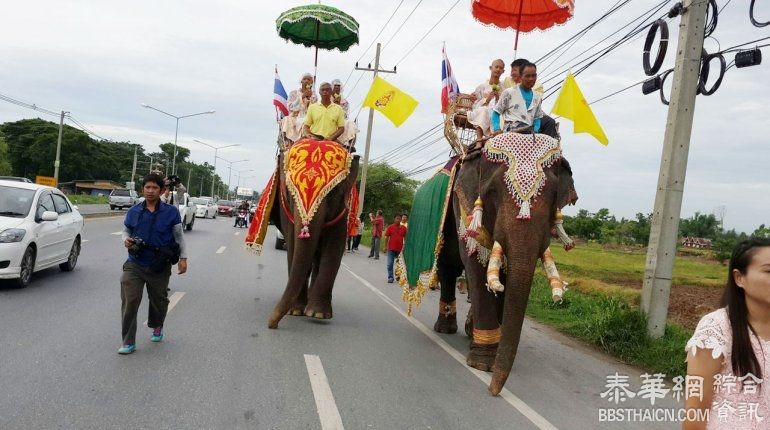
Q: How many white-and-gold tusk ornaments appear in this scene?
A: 2